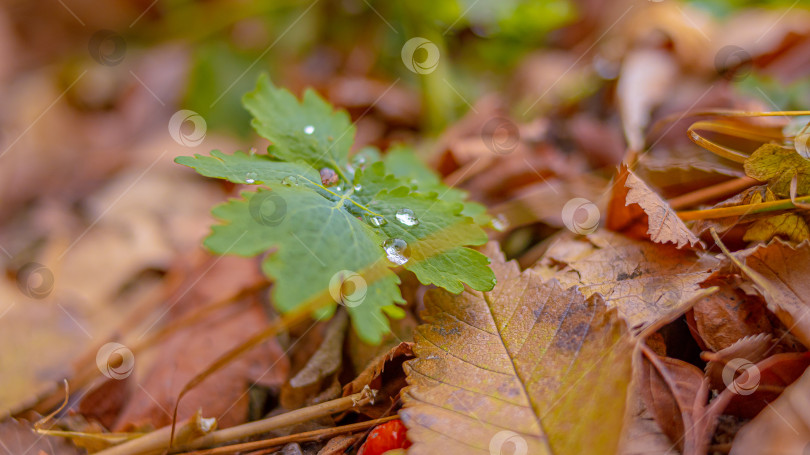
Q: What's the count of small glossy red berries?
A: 1